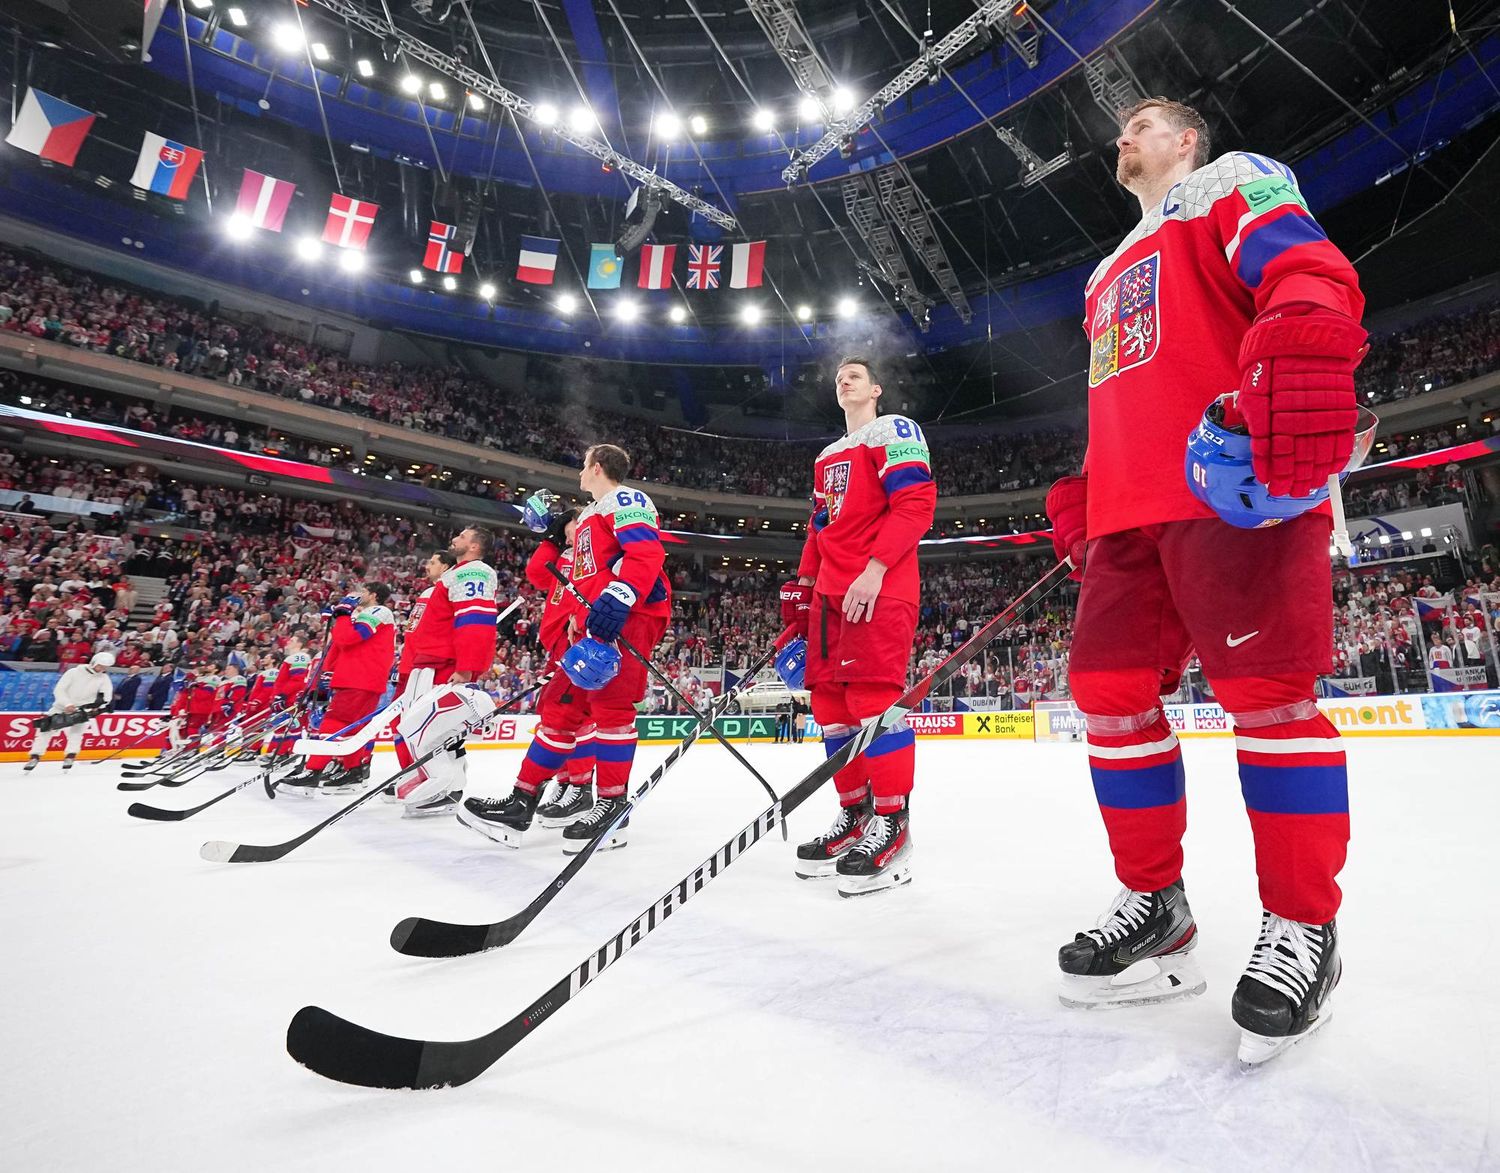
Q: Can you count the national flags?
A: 10